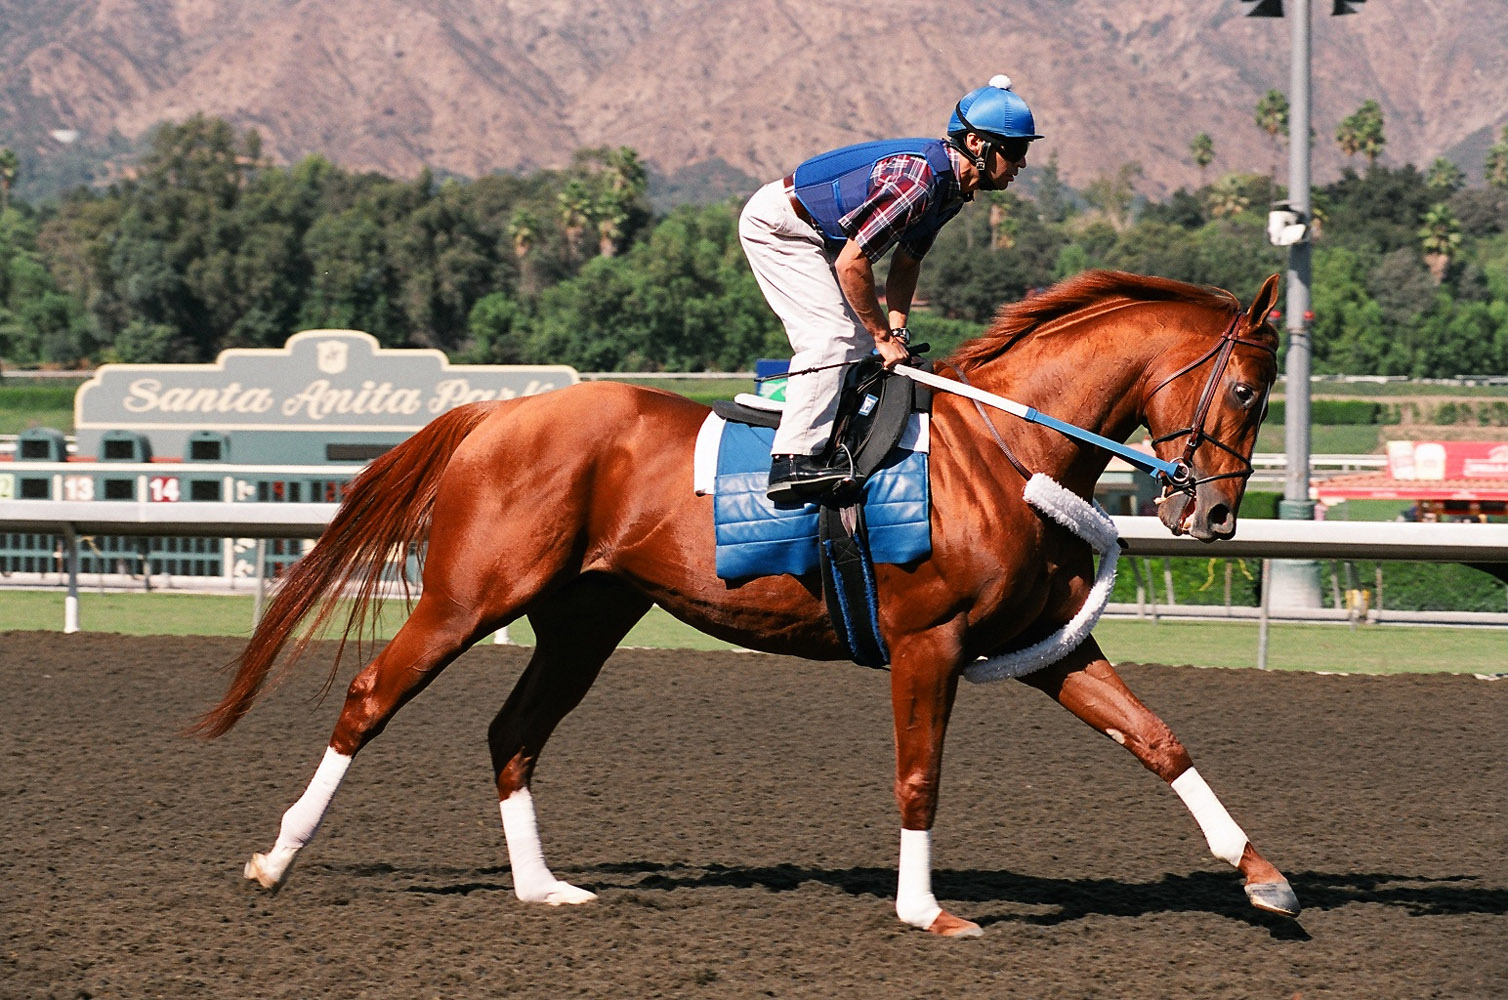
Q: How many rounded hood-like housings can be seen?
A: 3